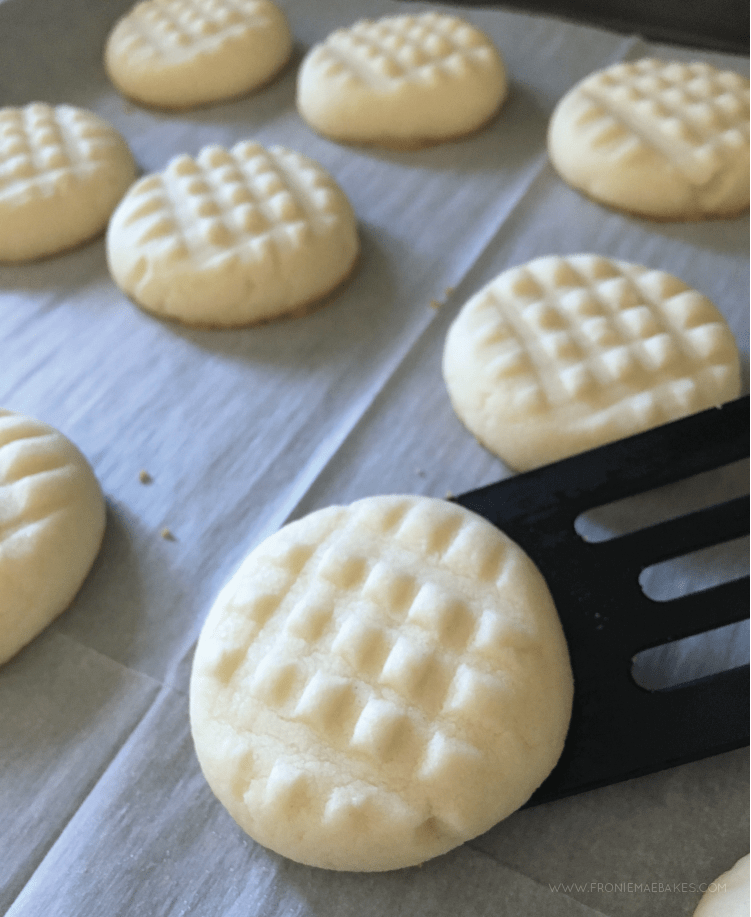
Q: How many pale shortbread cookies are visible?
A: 9